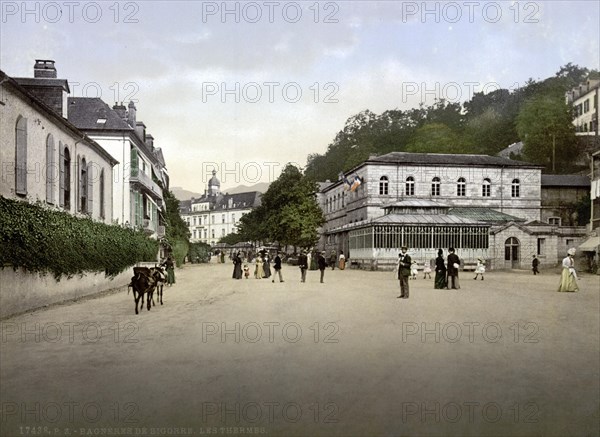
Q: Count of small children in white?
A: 3